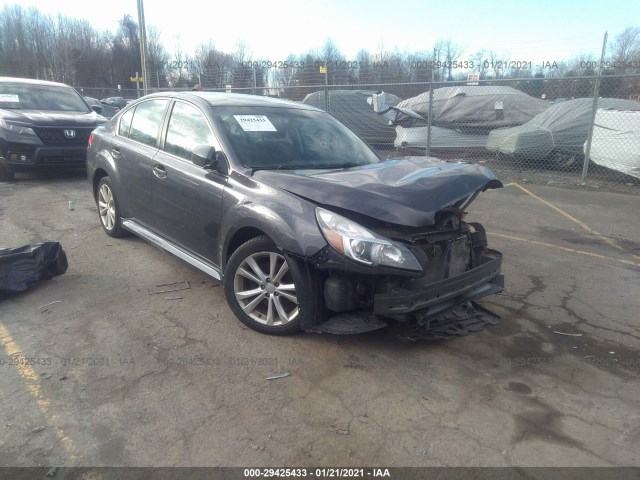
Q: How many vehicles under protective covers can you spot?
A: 4